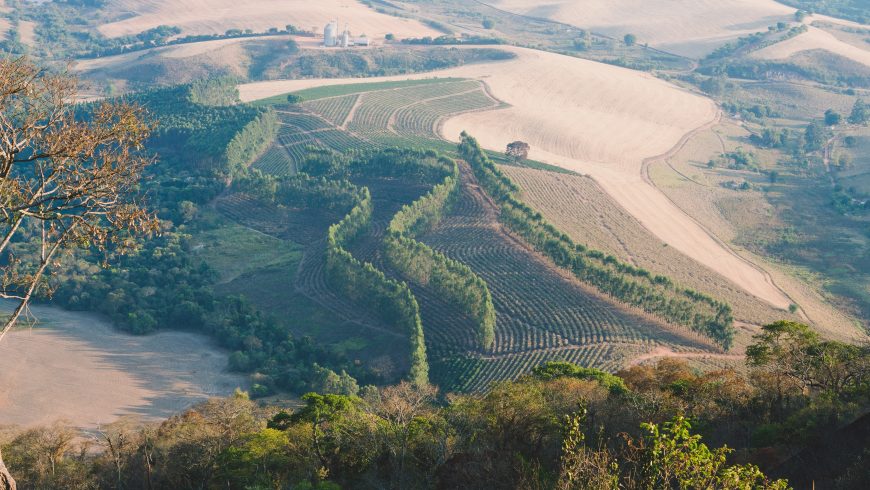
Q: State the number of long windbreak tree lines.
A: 3